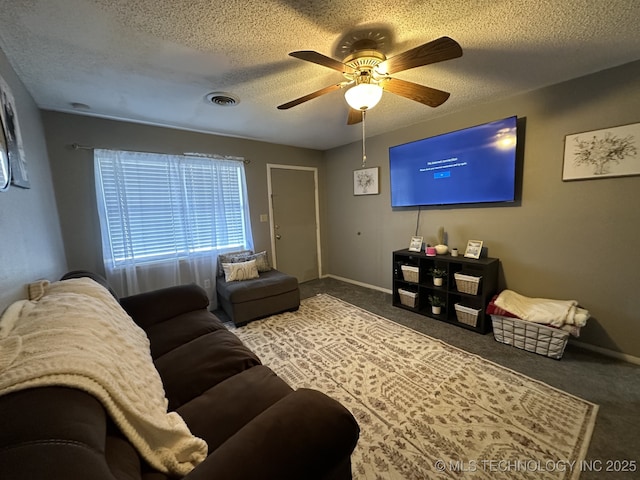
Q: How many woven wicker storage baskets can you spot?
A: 4